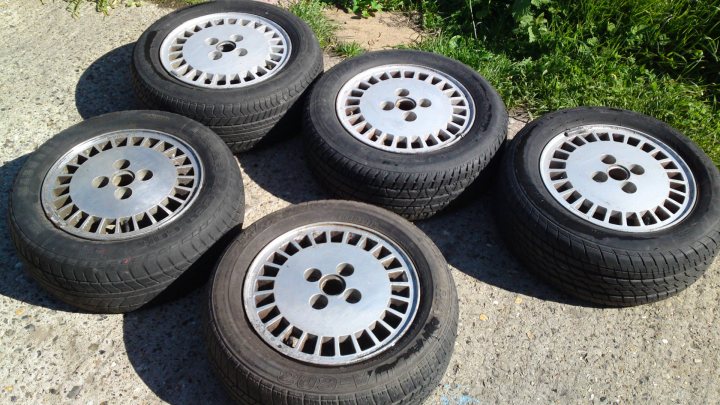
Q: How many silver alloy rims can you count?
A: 5